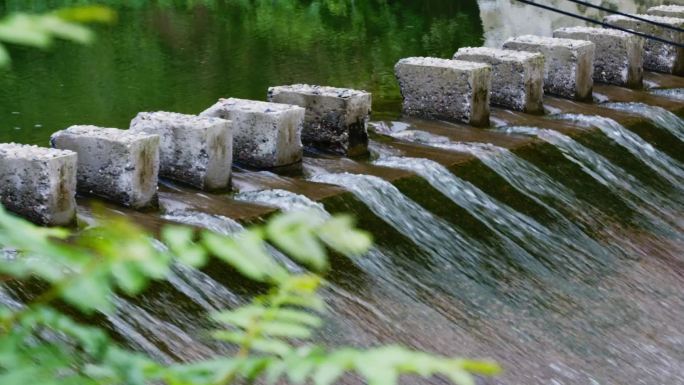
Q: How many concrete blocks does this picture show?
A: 11